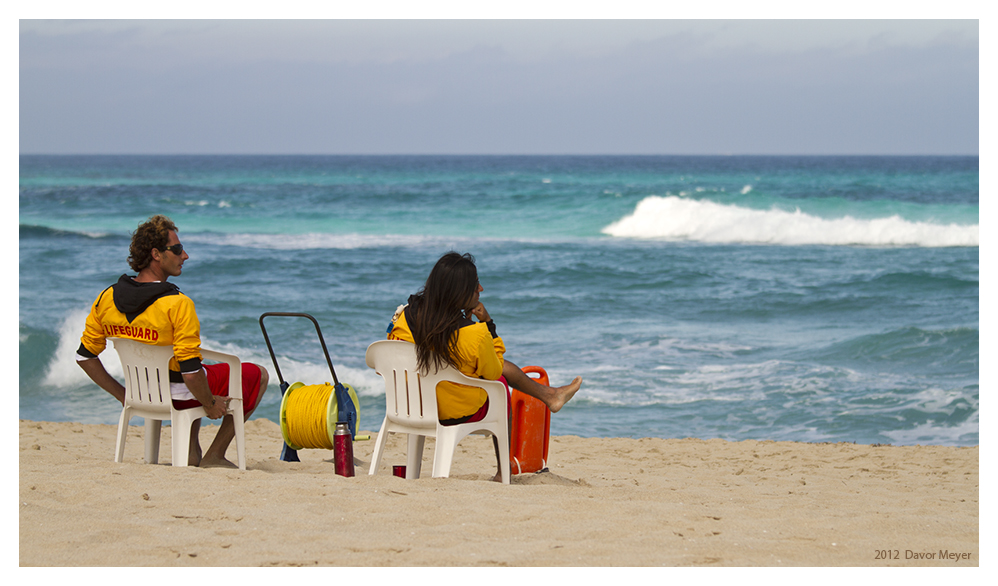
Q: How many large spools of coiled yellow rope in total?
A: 1